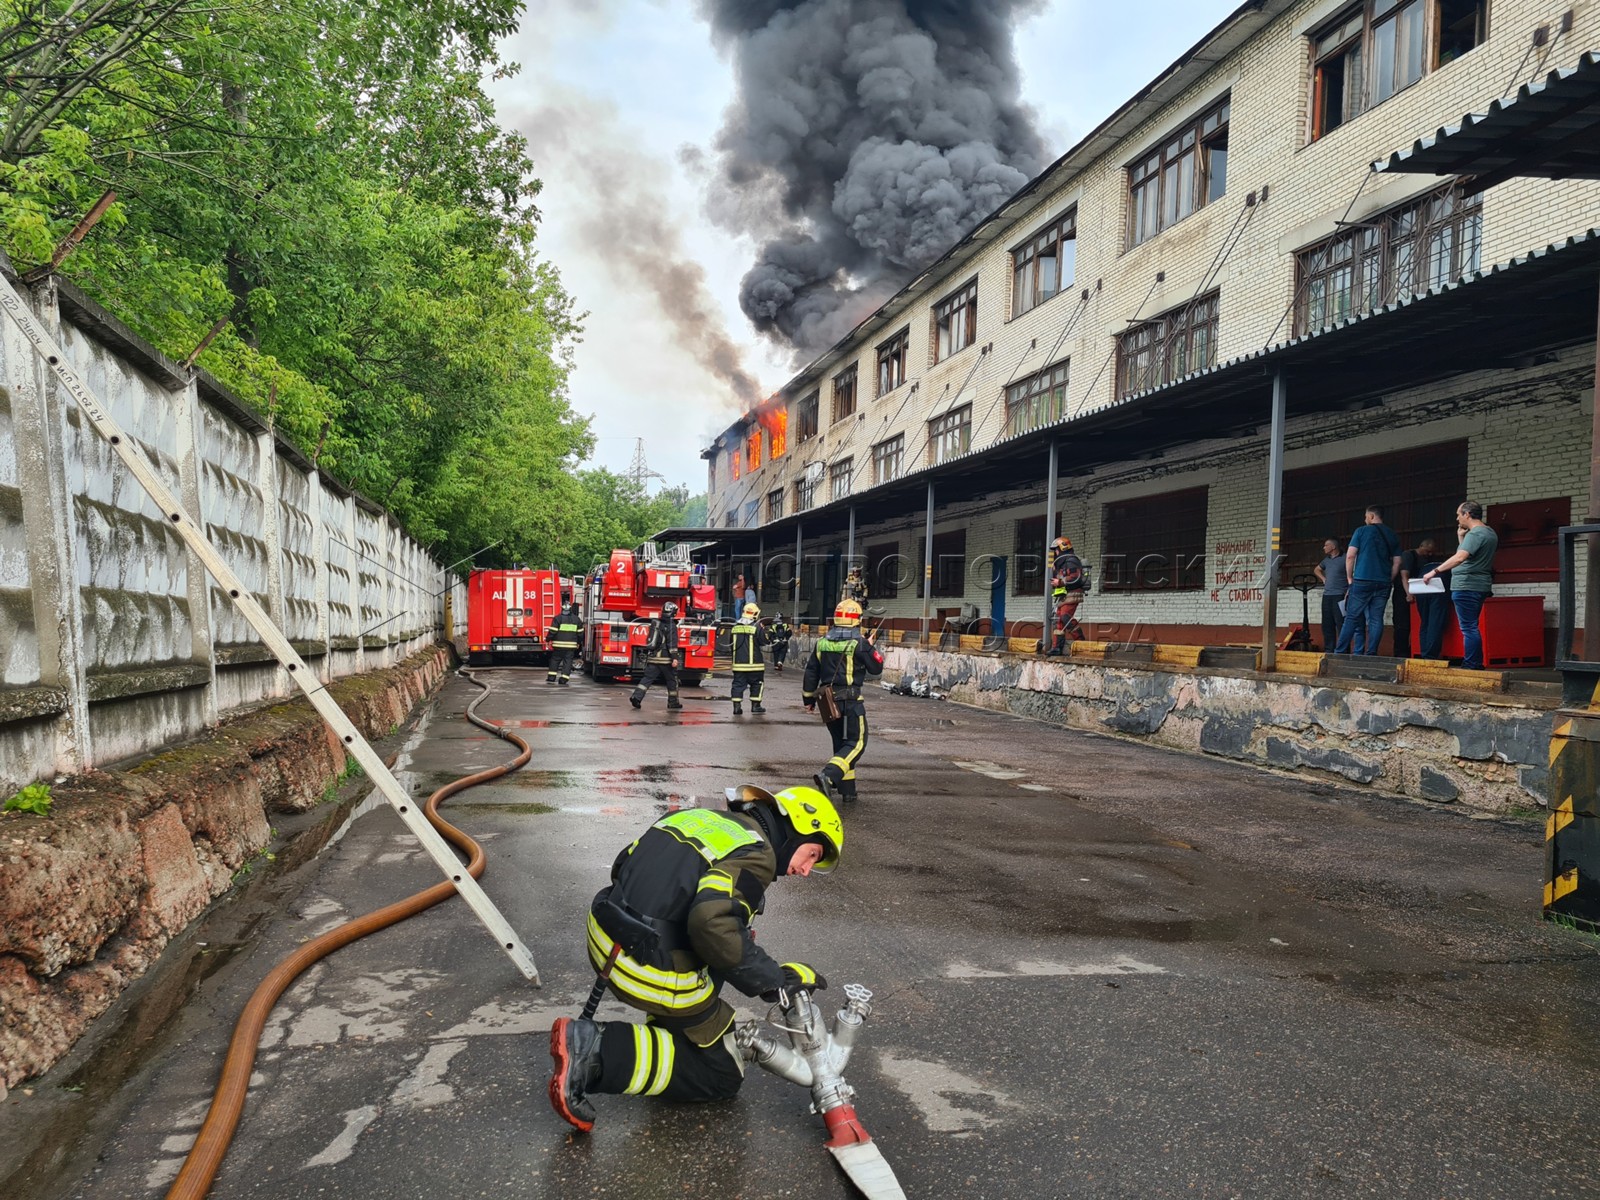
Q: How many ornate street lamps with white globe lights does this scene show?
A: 0